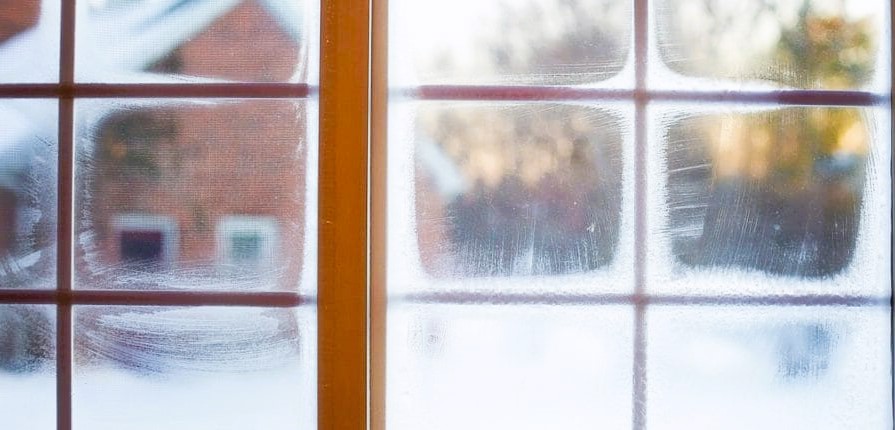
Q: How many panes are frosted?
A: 12